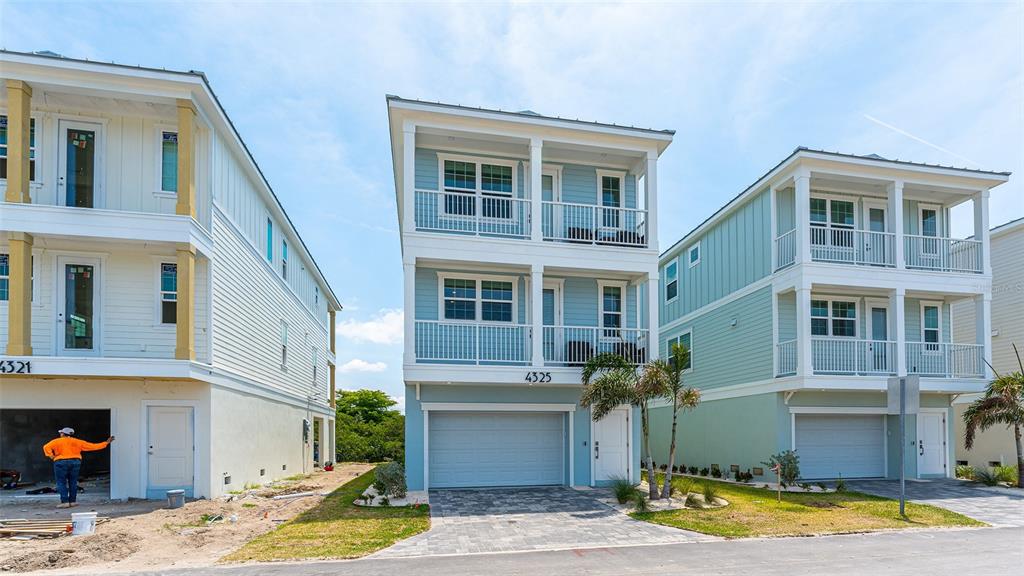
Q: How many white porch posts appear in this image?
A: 12